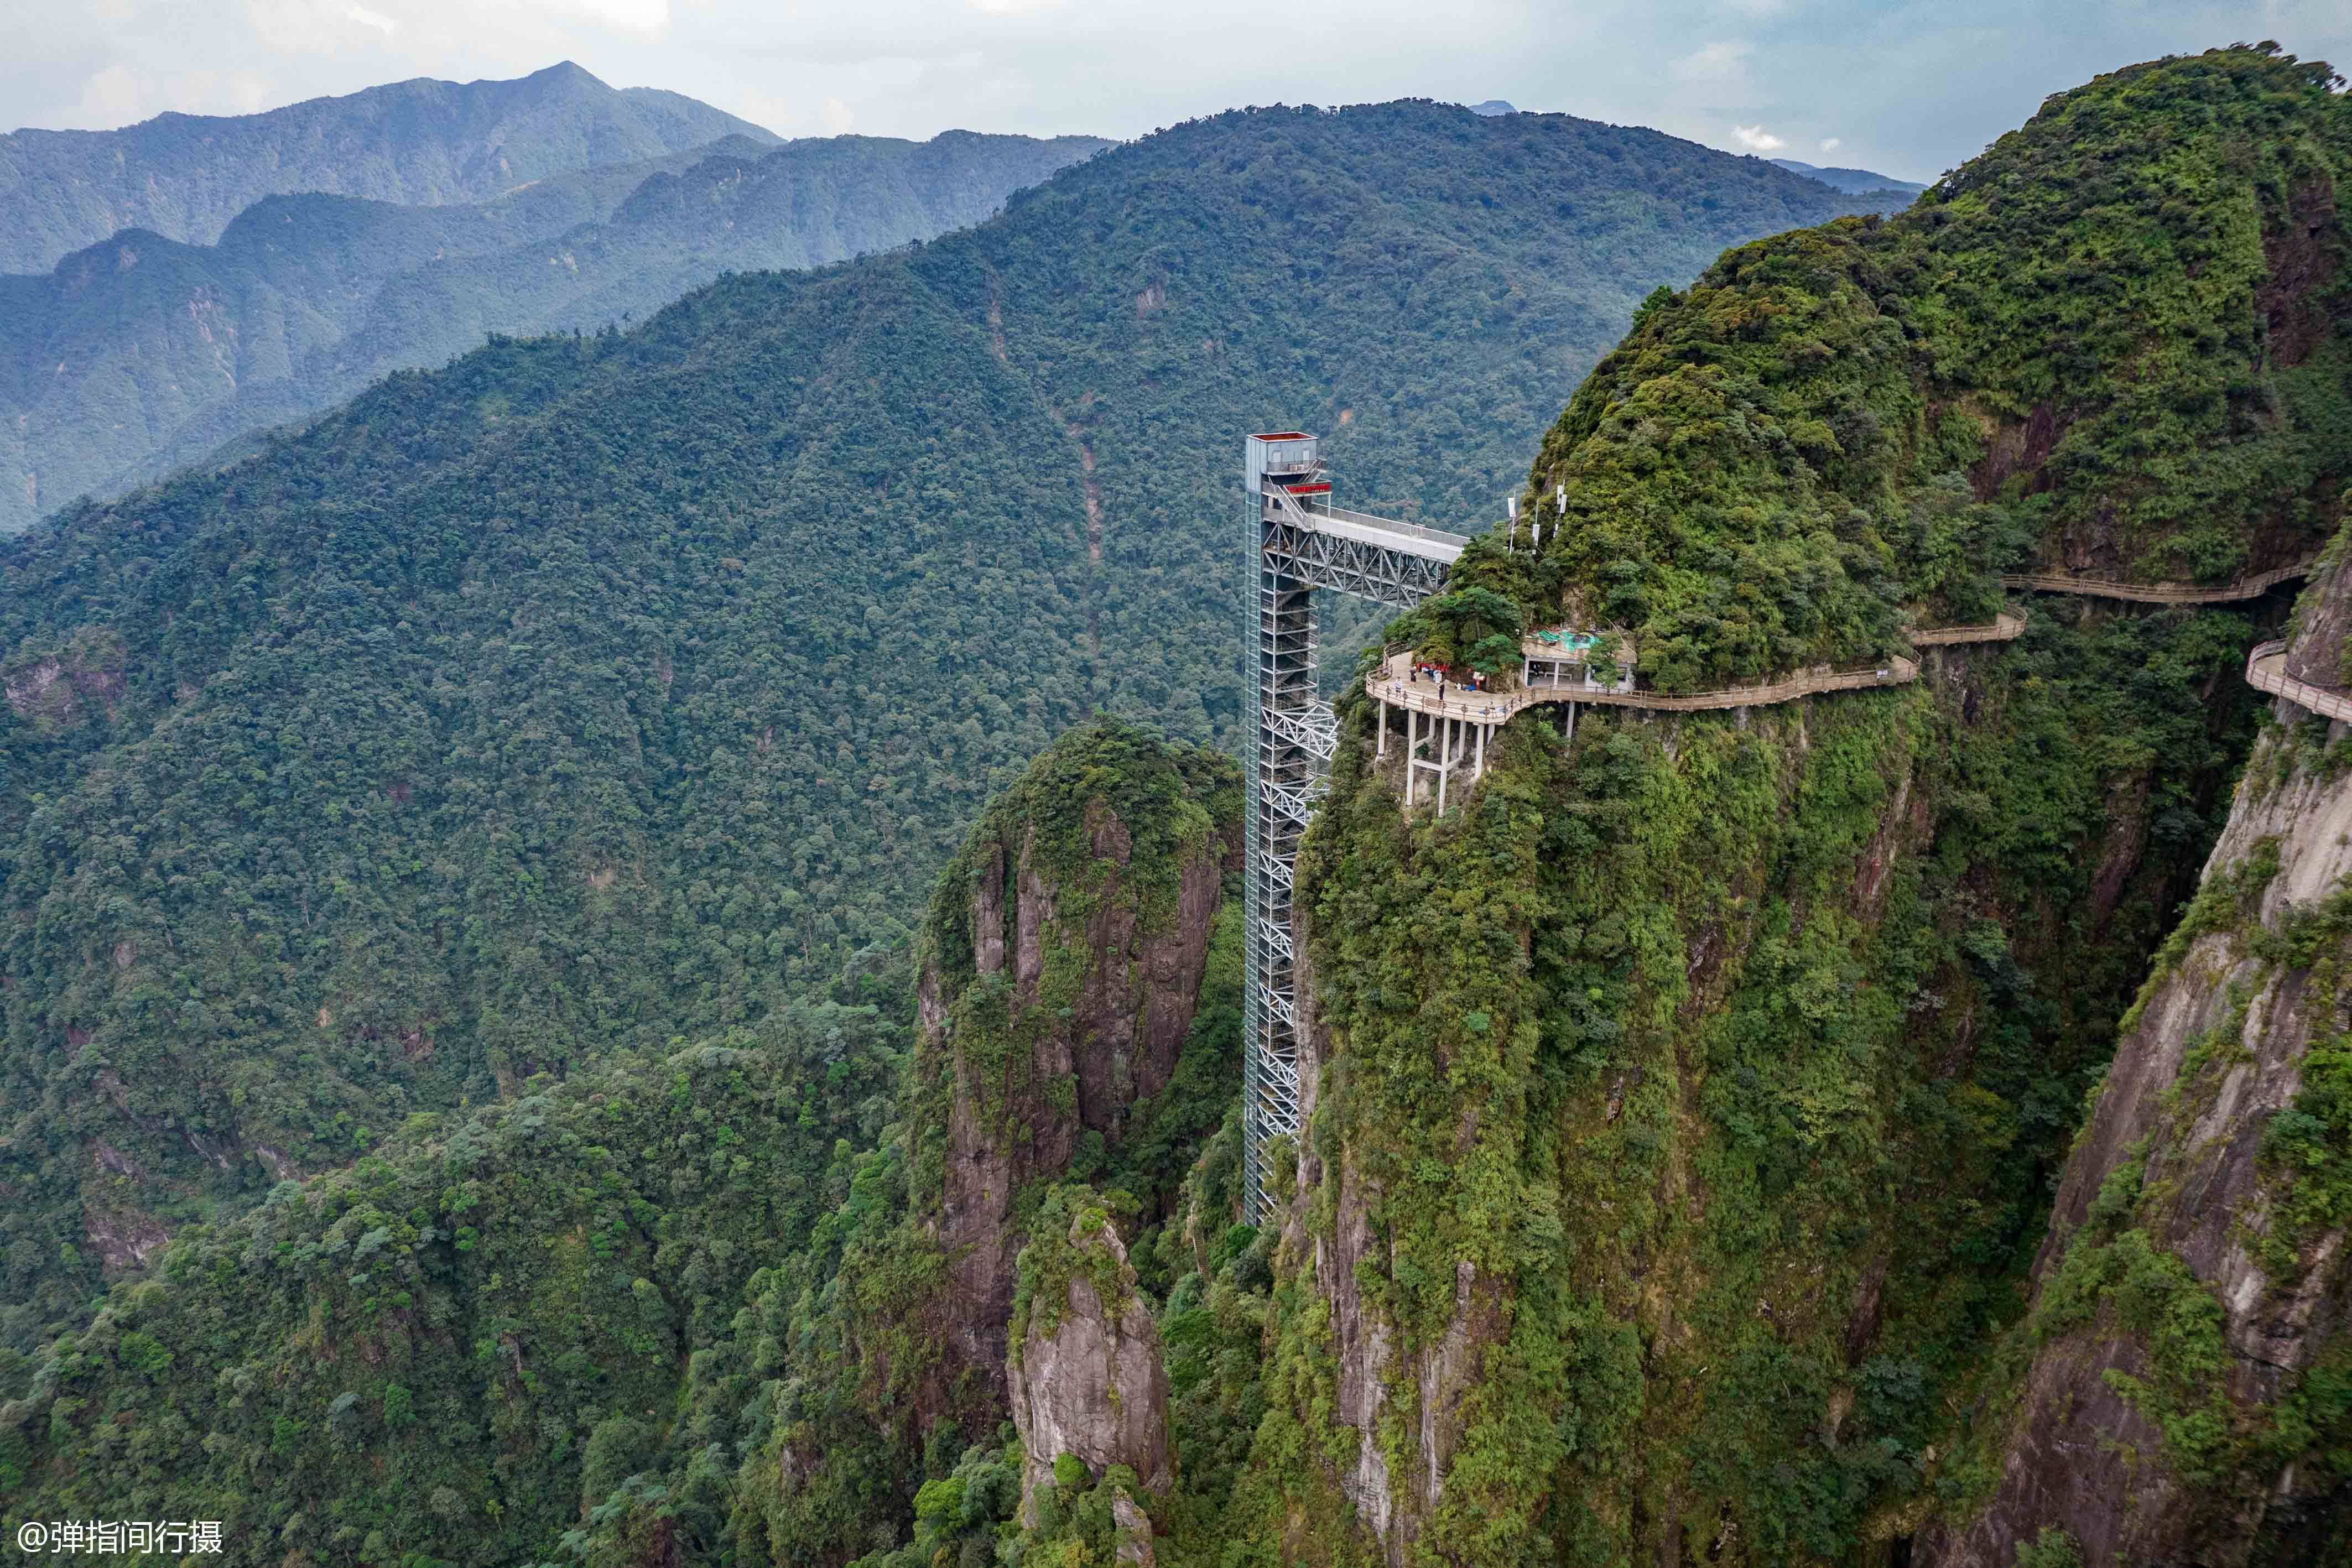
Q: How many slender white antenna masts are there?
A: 3